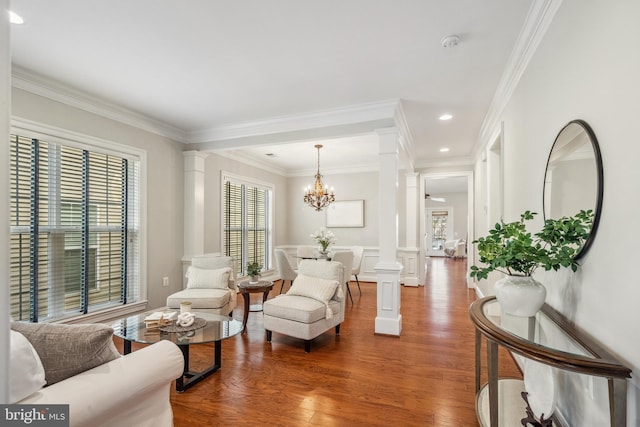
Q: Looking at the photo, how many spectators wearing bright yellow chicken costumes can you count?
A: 0